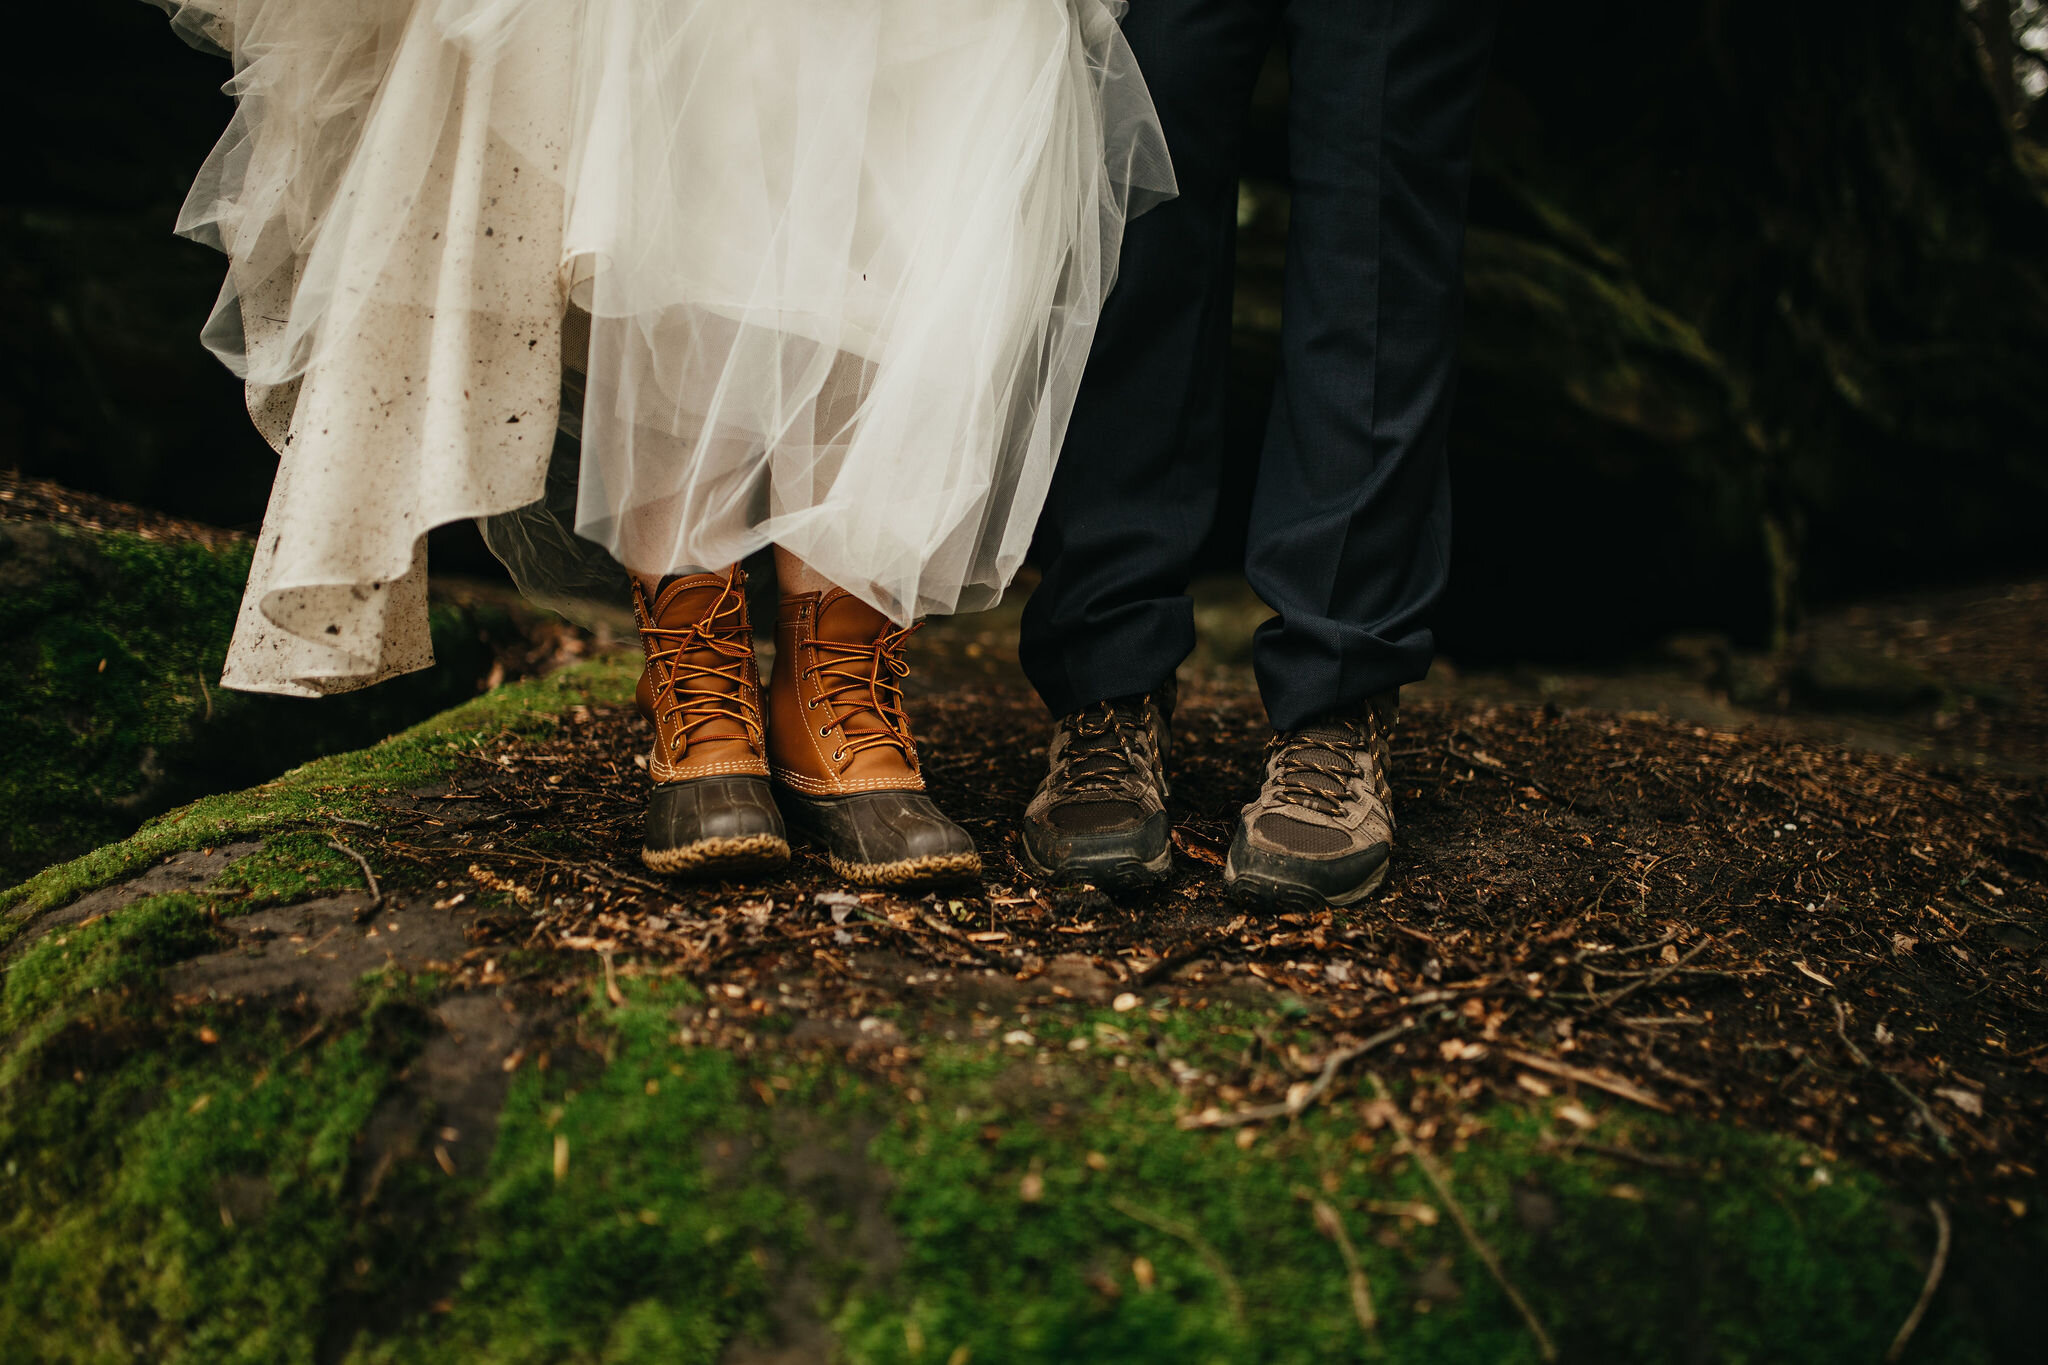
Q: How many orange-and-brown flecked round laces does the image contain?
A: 2